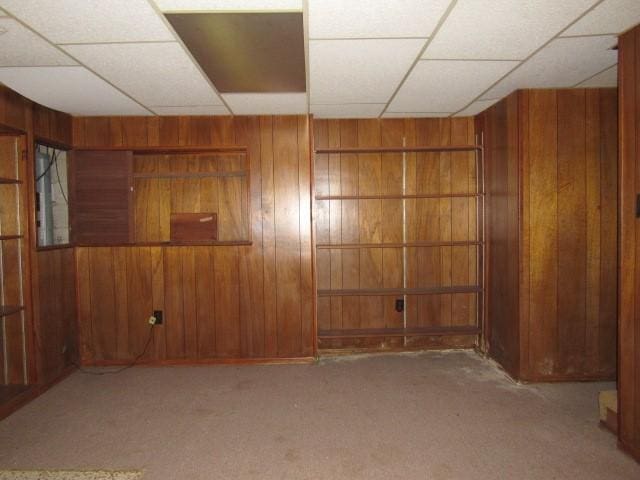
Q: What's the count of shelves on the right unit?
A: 5